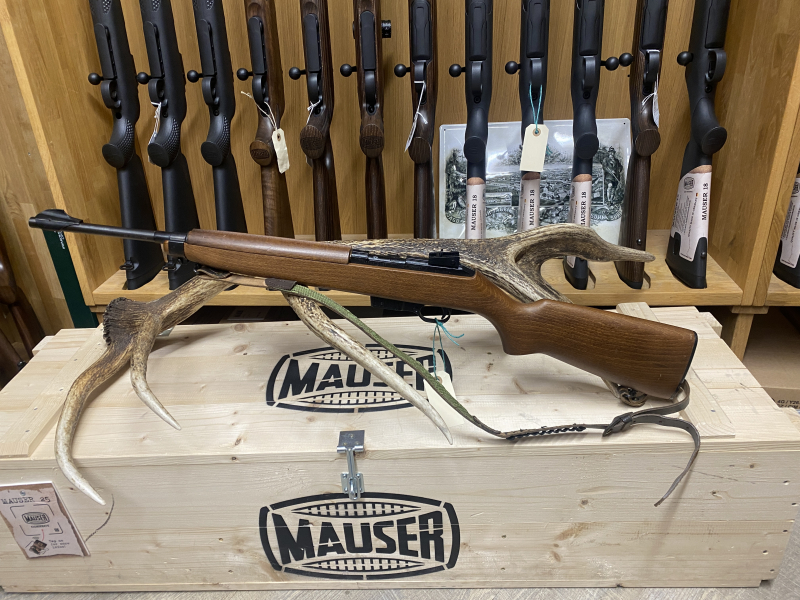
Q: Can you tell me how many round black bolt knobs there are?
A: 12